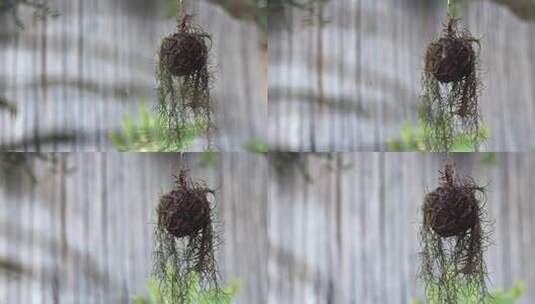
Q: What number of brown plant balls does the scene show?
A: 4